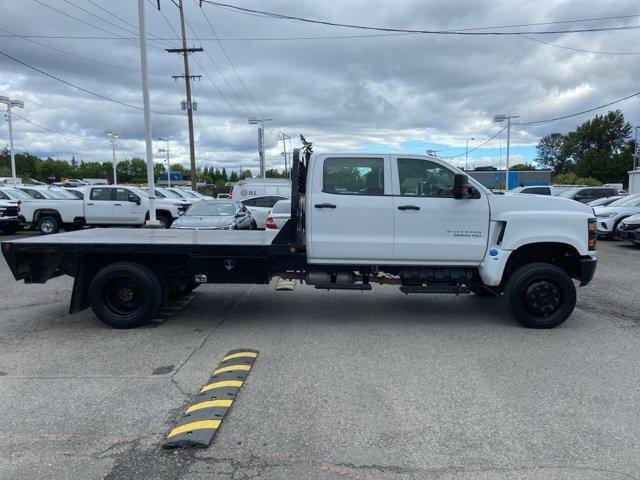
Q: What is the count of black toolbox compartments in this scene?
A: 1